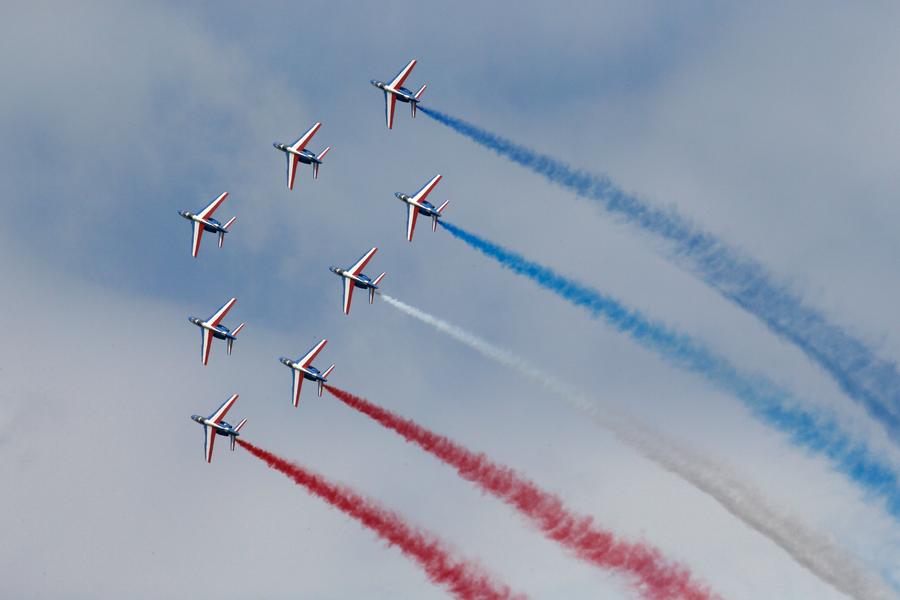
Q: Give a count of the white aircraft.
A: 8